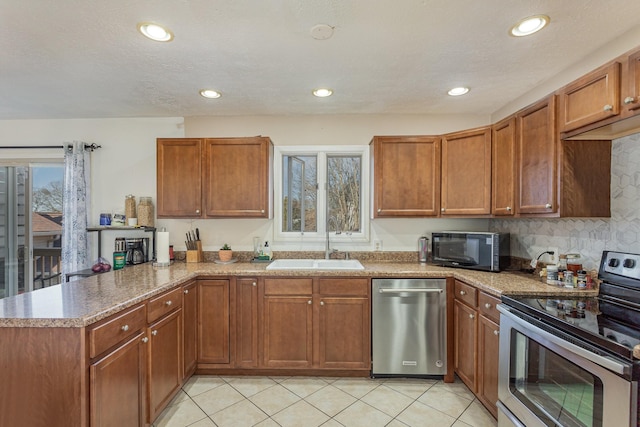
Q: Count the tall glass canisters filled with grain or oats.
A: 2